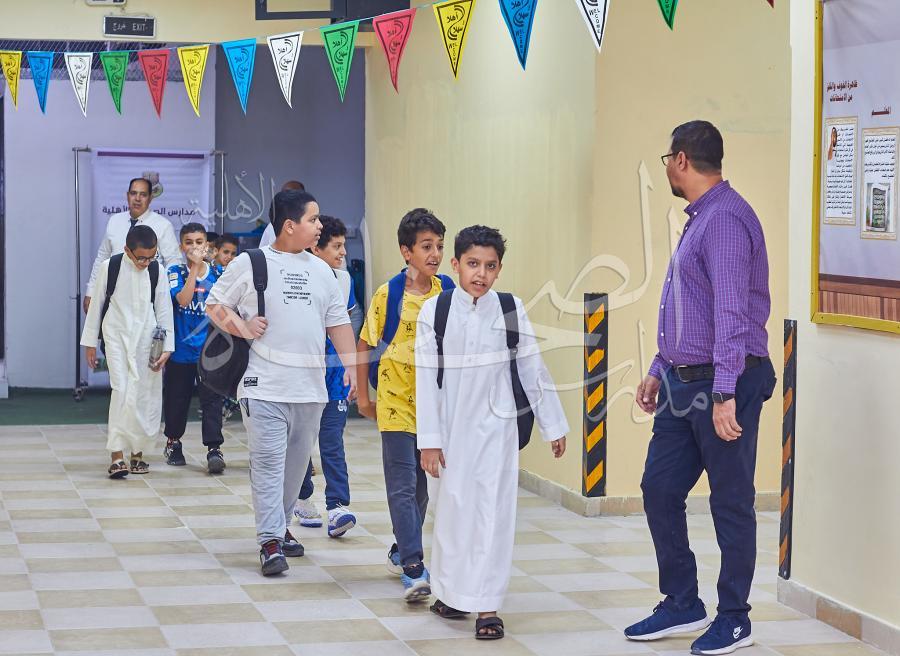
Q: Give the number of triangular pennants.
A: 15